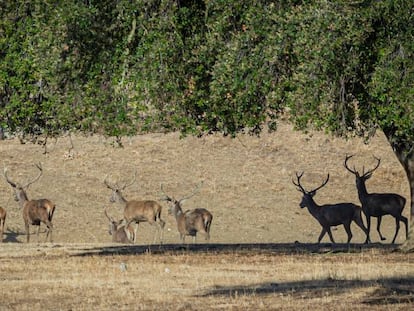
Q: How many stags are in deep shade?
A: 2